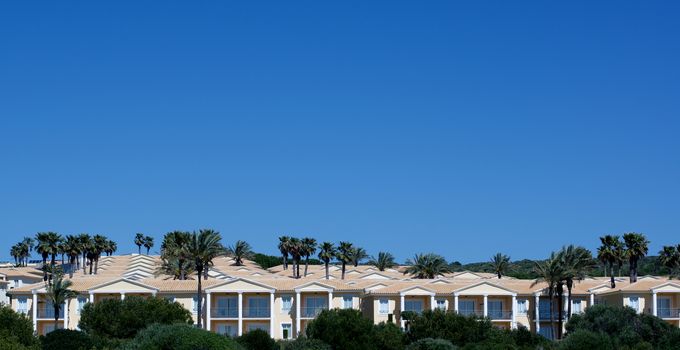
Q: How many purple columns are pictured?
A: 0